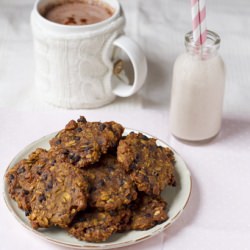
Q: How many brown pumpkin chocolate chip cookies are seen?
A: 7